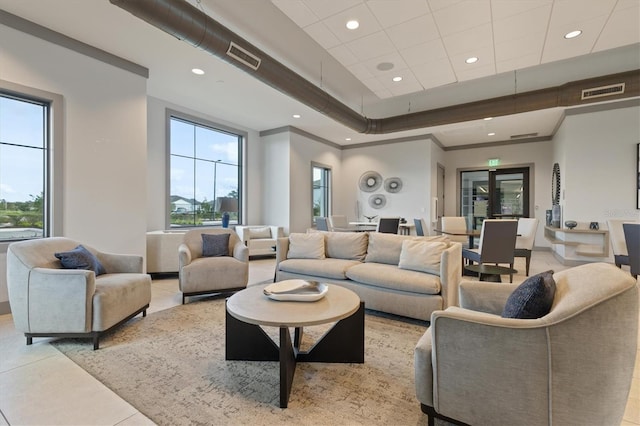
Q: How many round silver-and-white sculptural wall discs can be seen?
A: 3